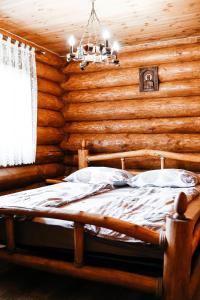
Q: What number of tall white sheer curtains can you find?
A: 1